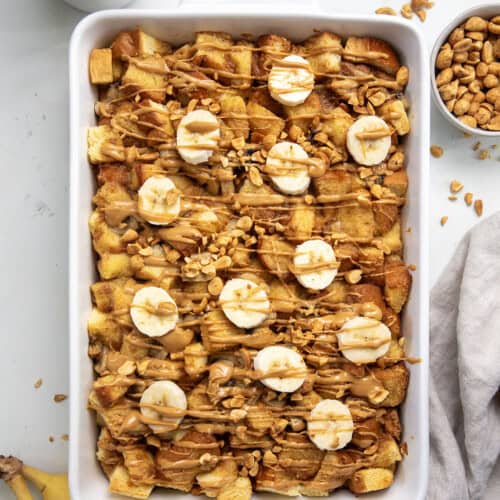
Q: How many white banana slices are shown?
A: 12